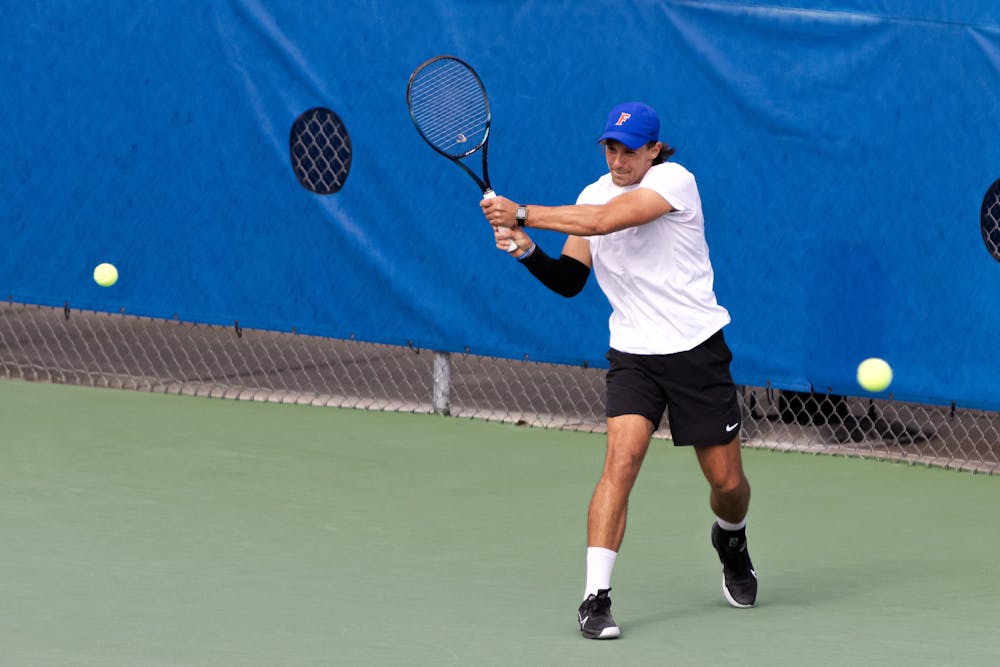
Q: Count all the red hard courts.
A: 0